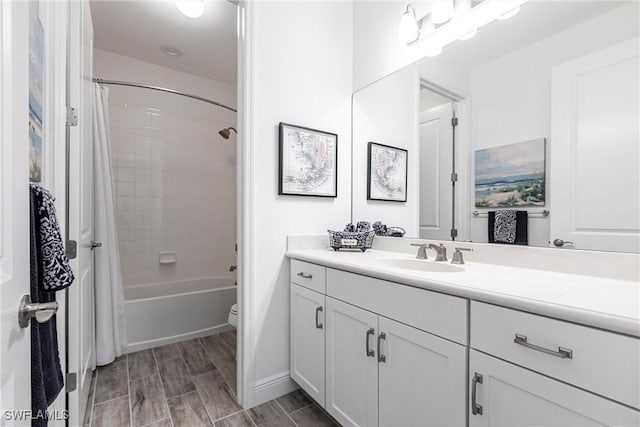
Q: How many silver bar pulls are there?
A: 6